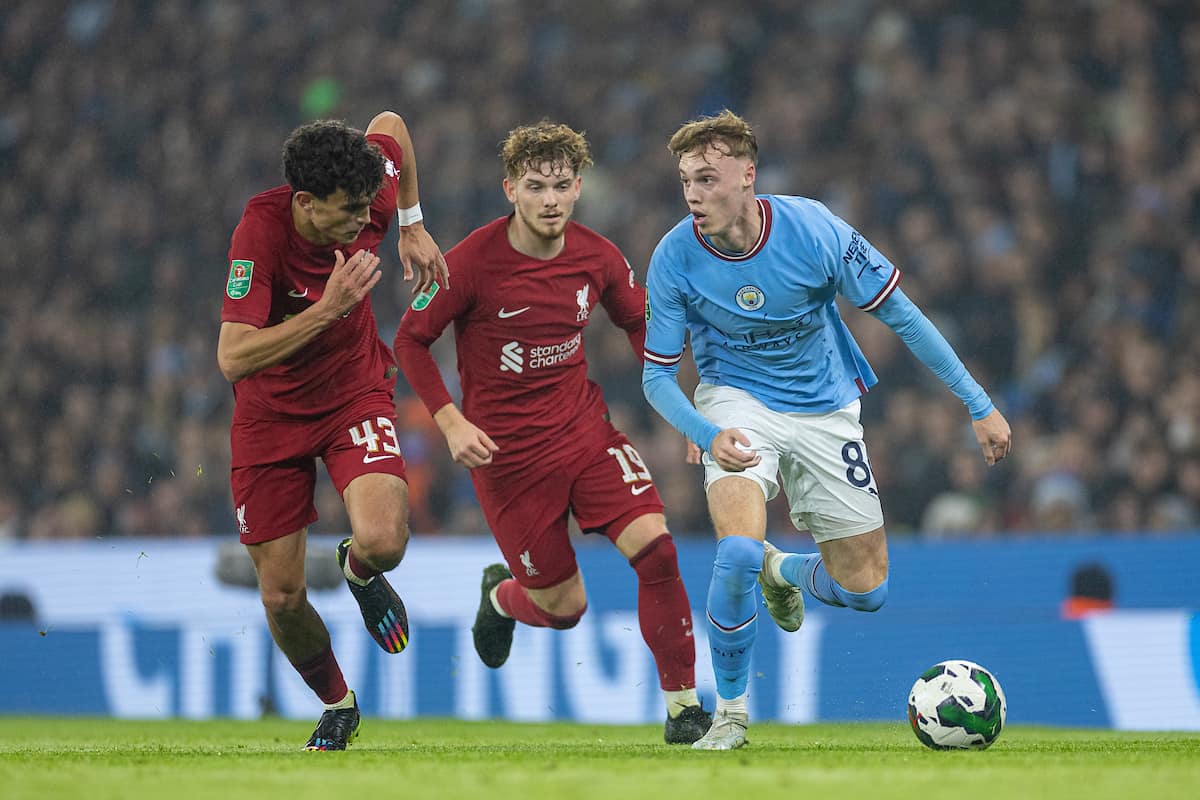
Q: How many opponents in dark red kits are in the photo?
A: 2